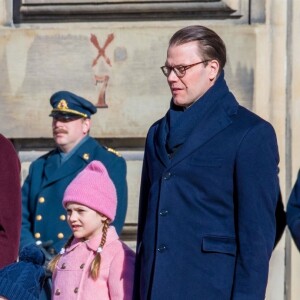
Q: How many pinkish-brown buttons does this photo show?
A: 4